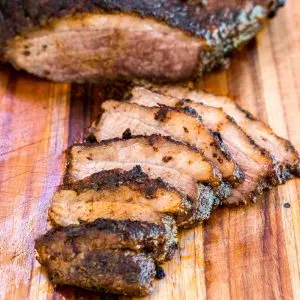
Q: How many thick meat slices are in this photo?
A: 6